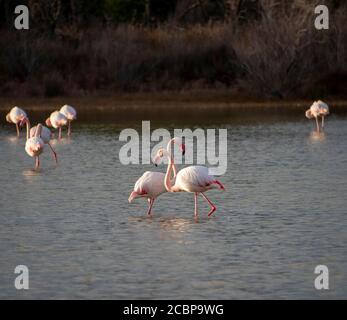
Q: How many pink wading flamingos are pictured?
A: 8